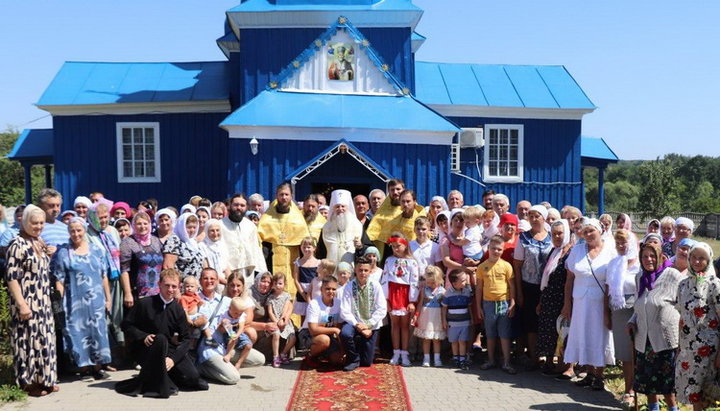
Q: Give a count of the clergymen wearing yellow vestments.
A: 4